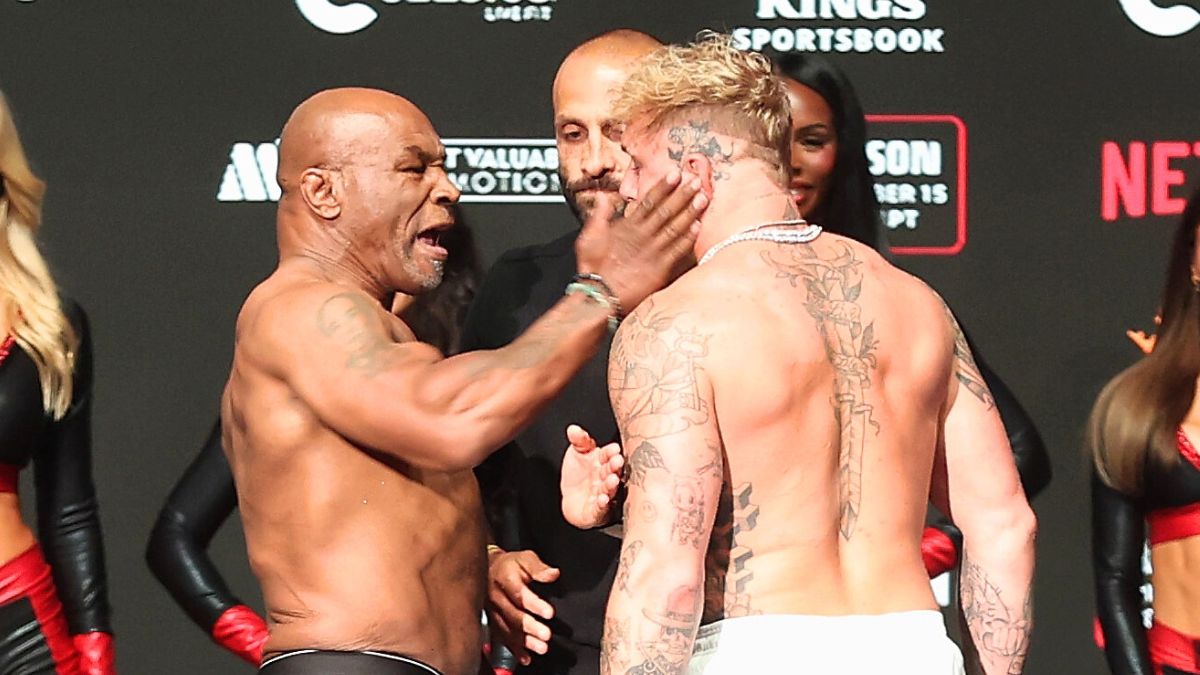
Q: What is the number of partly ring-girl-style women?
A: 4